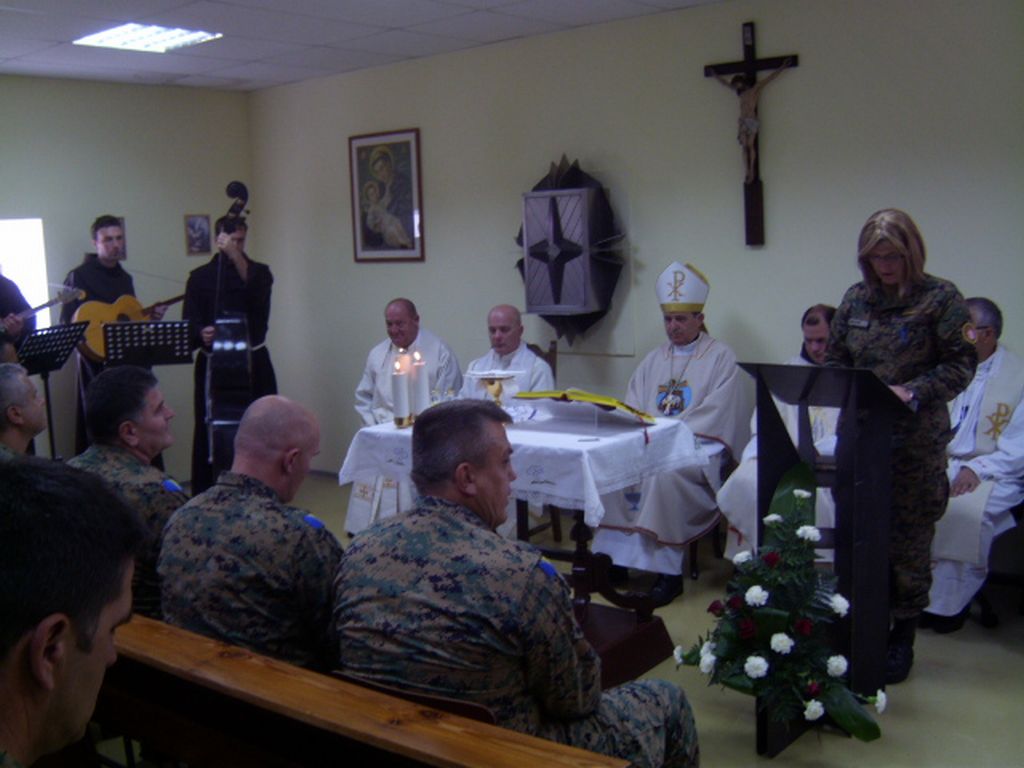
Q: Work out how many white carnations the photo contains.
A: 14